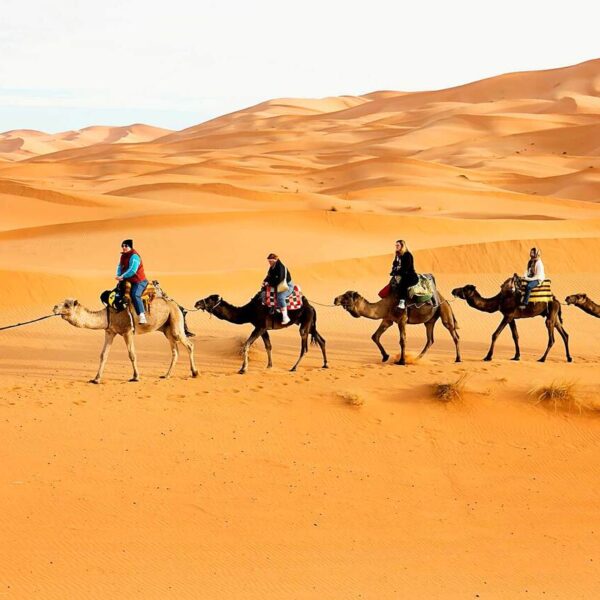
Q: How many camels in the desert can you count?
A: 5